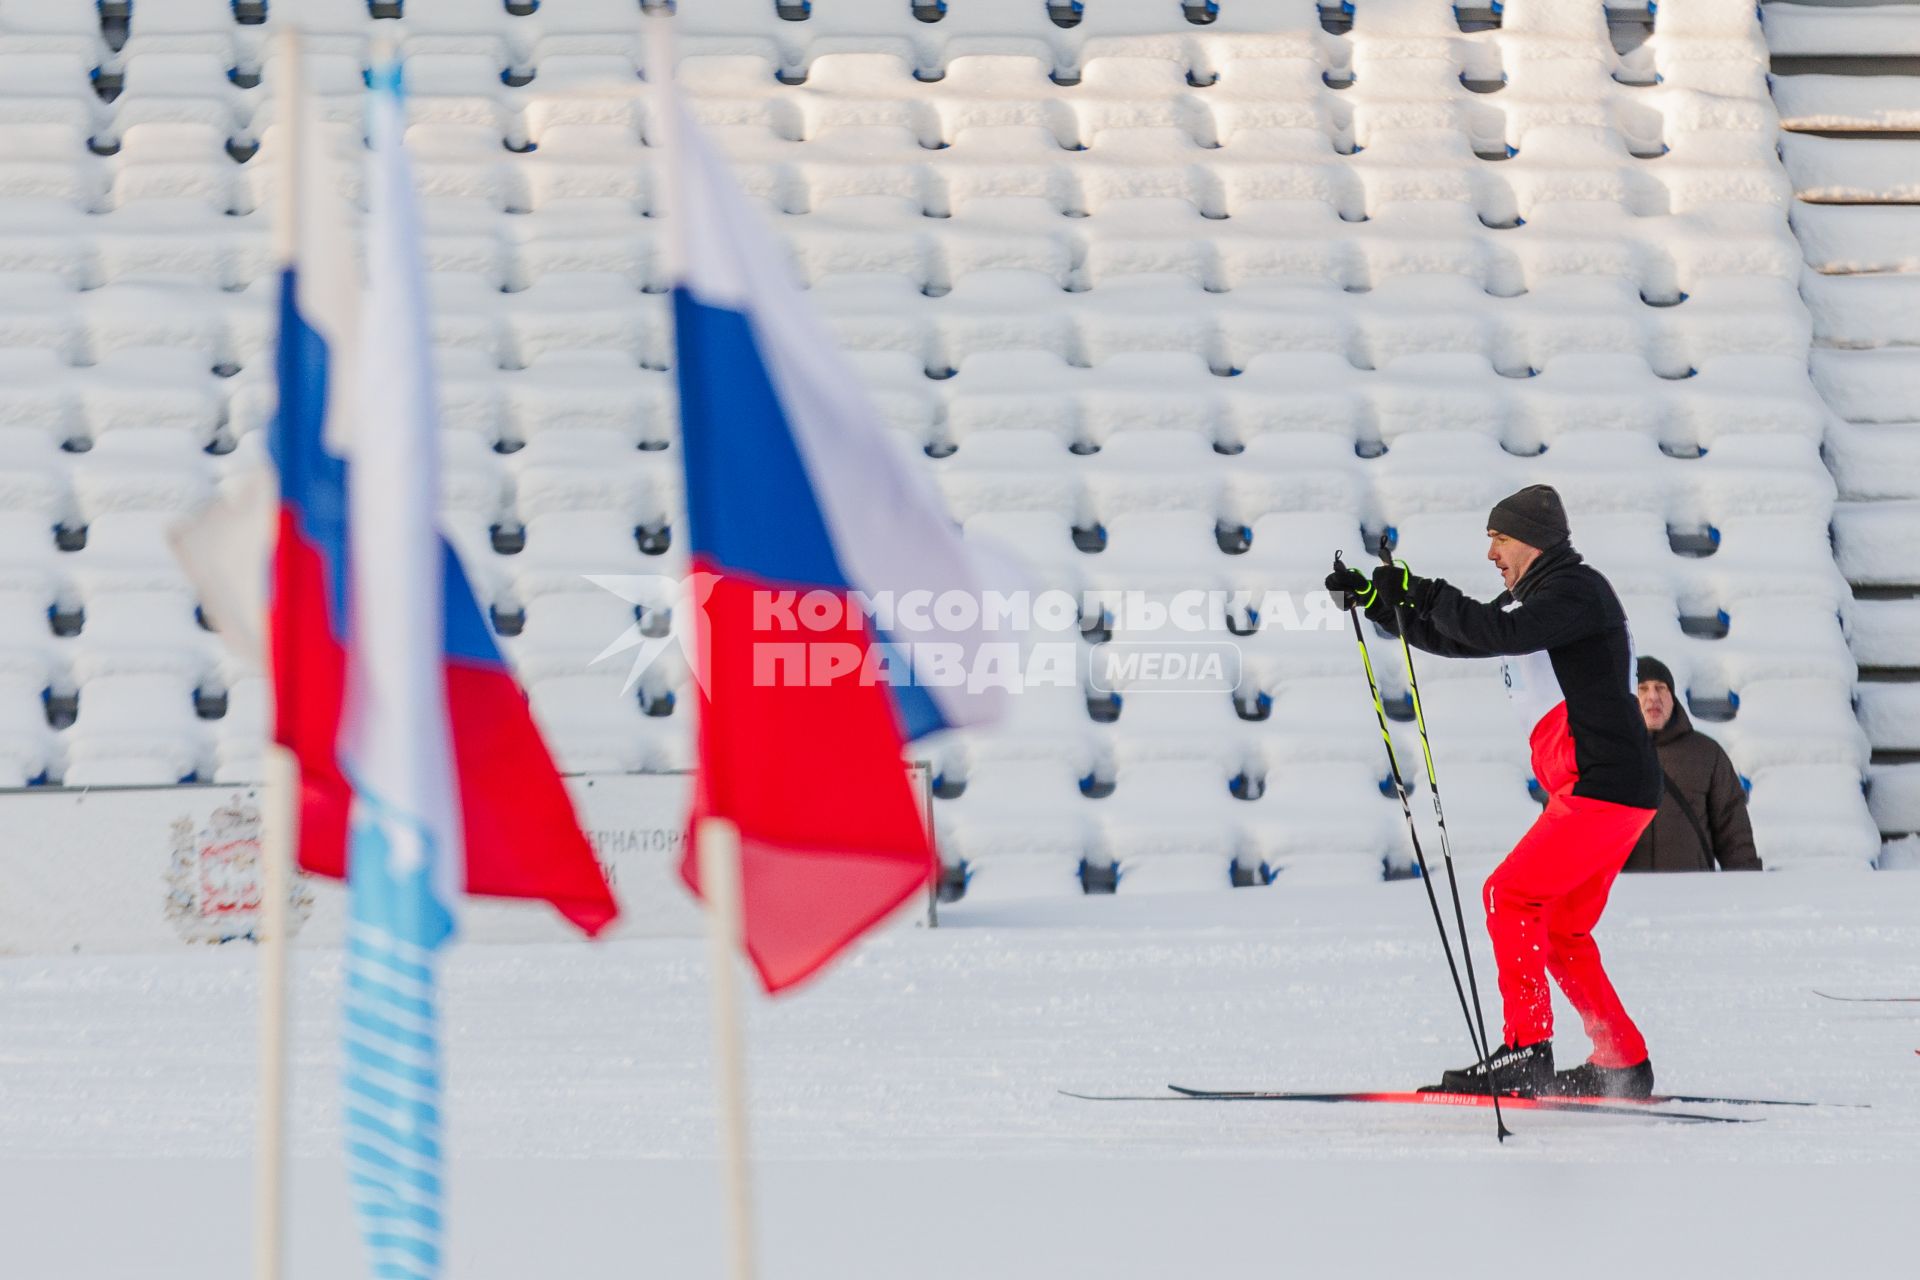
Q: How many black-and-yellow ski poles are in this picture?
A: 2